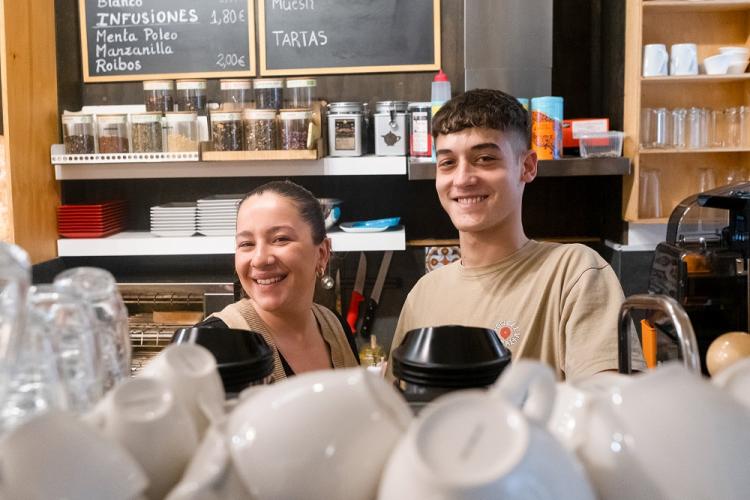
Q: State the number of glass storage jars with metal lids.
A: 12